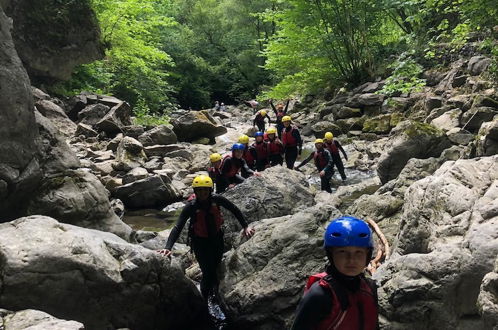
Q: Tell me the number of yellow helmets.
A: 8